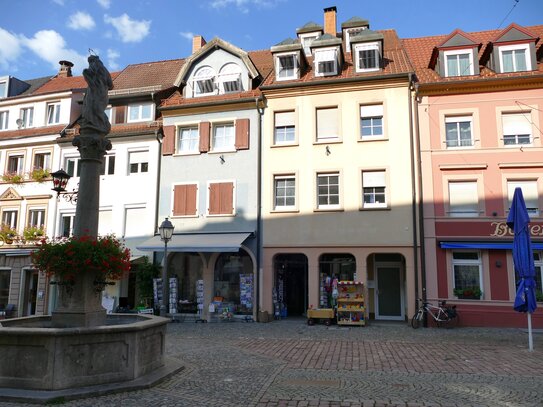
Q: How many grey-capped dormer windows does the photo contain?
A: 5